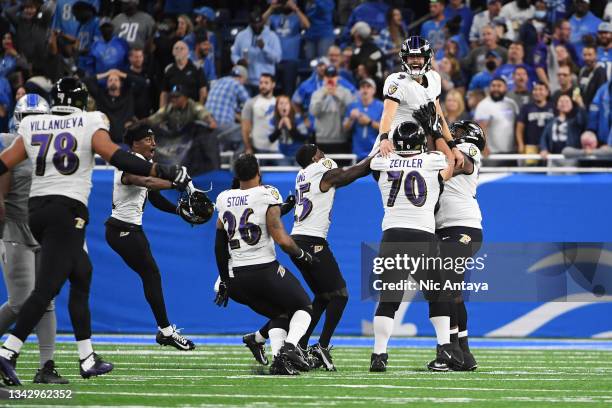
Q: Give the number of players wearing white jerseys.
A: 7